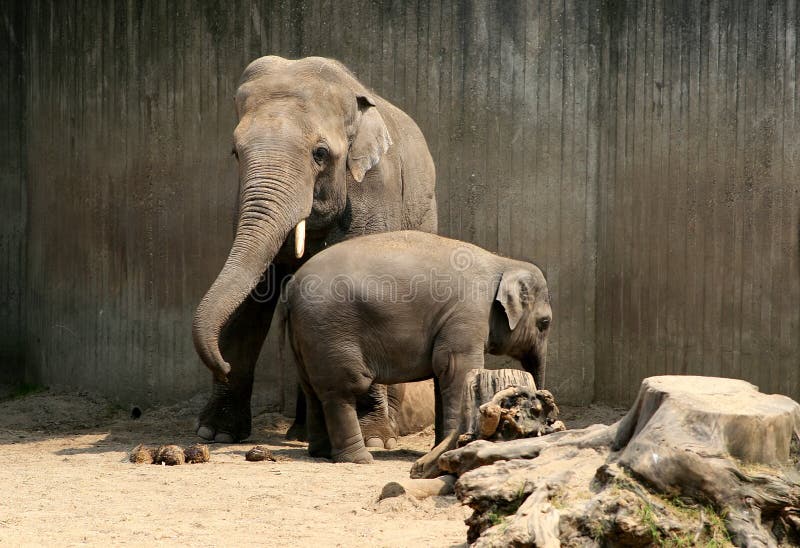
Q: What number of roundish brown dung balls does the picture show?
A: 4